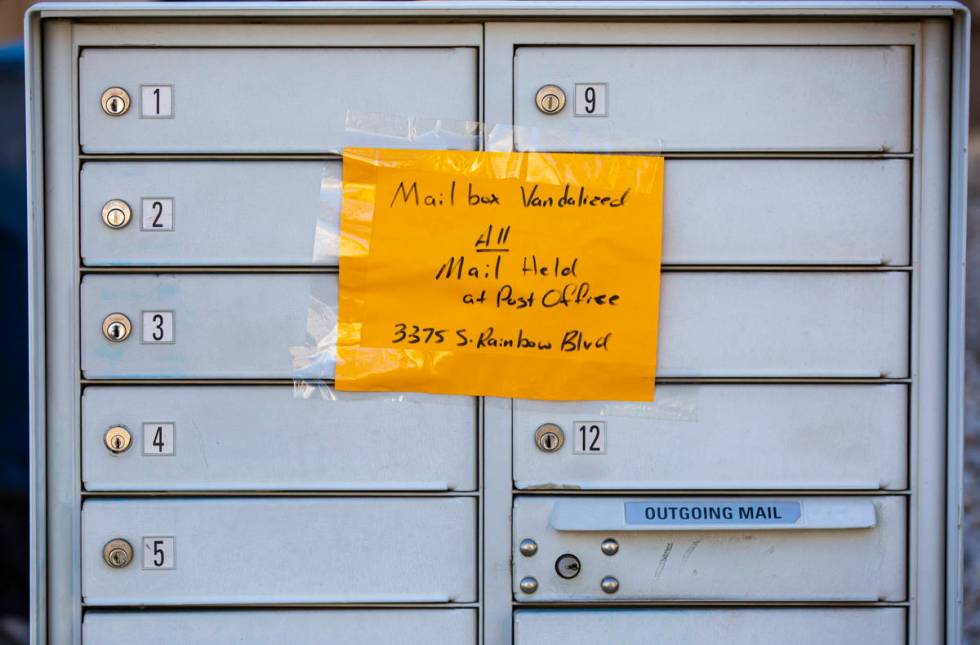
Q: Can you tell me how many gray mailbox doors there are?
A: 12